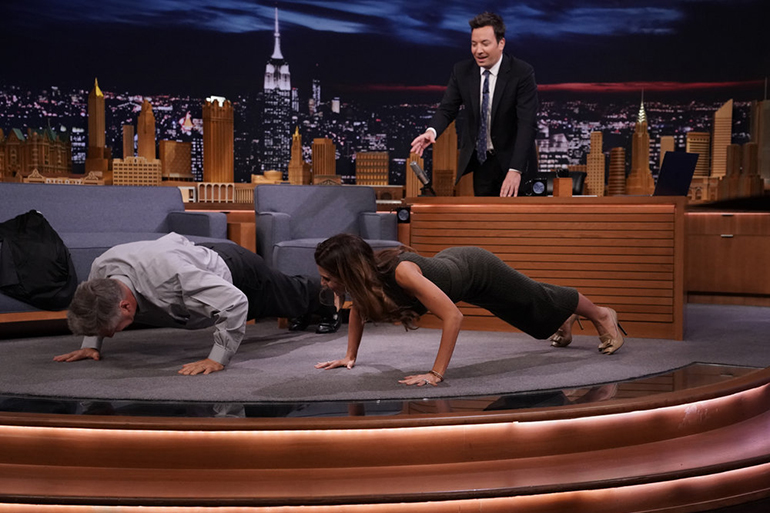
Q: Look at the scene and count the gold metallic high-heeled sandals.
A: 2